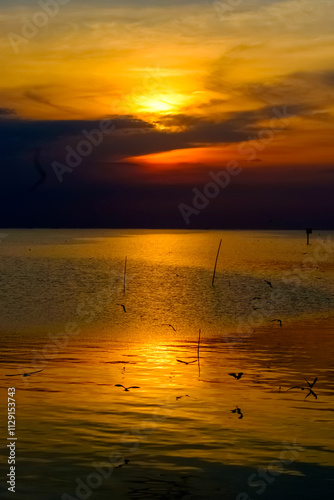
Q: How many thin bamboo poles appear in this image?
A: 3